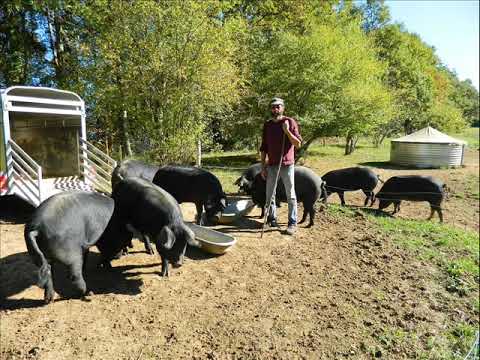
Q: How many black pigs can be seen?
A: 8